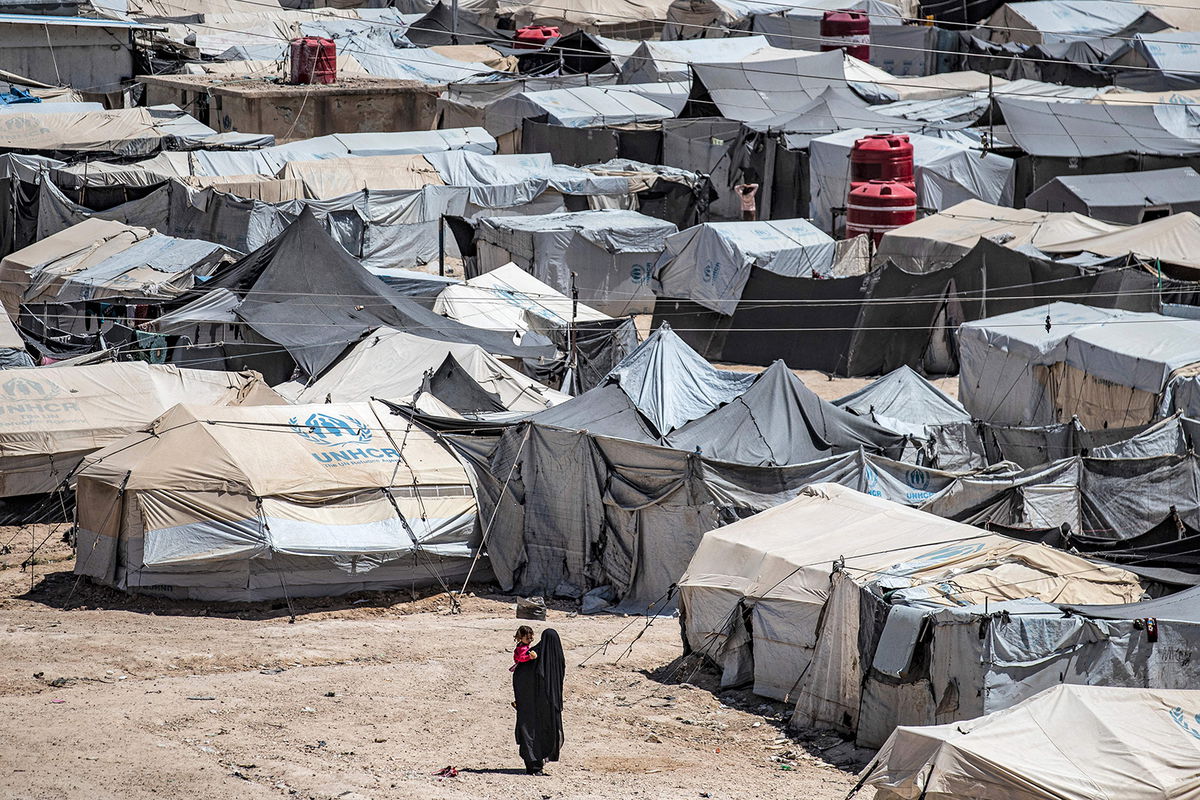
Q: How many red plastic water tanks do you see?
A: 5